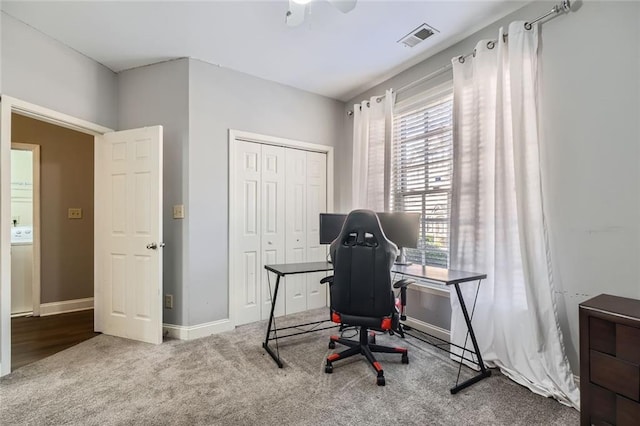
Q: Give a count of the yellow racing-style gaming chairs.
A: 0